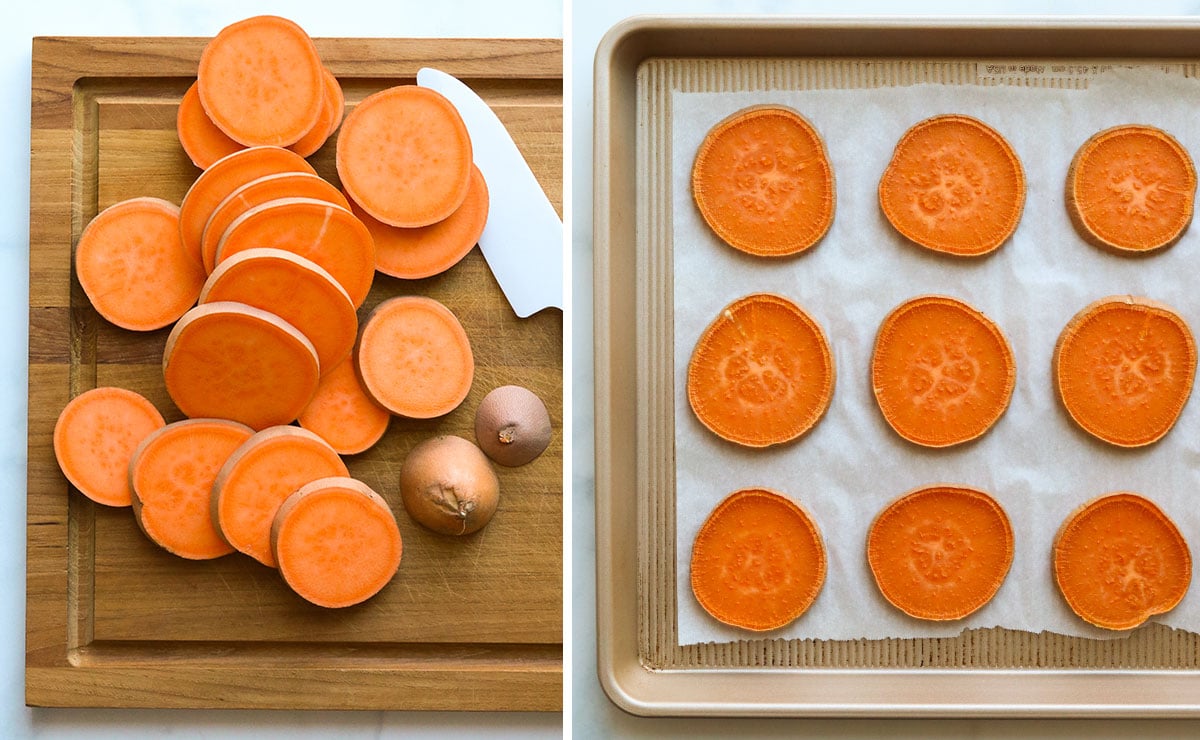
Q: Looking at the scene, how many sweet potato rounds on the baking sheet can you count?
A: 9